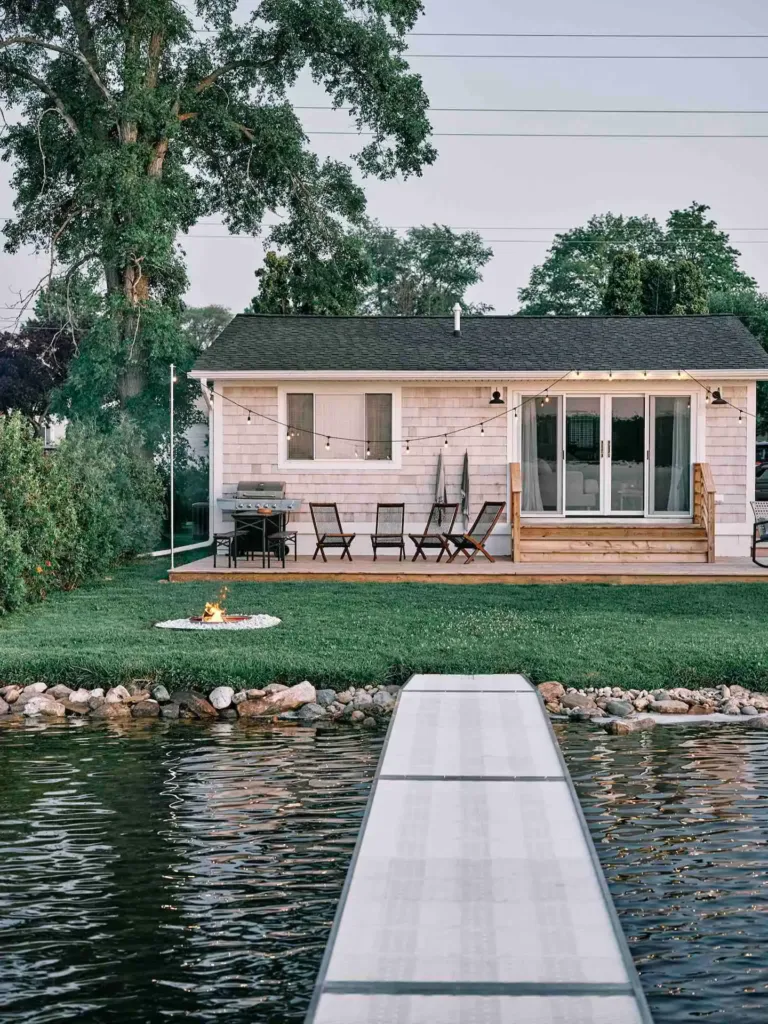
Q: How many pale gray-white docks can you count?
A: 1